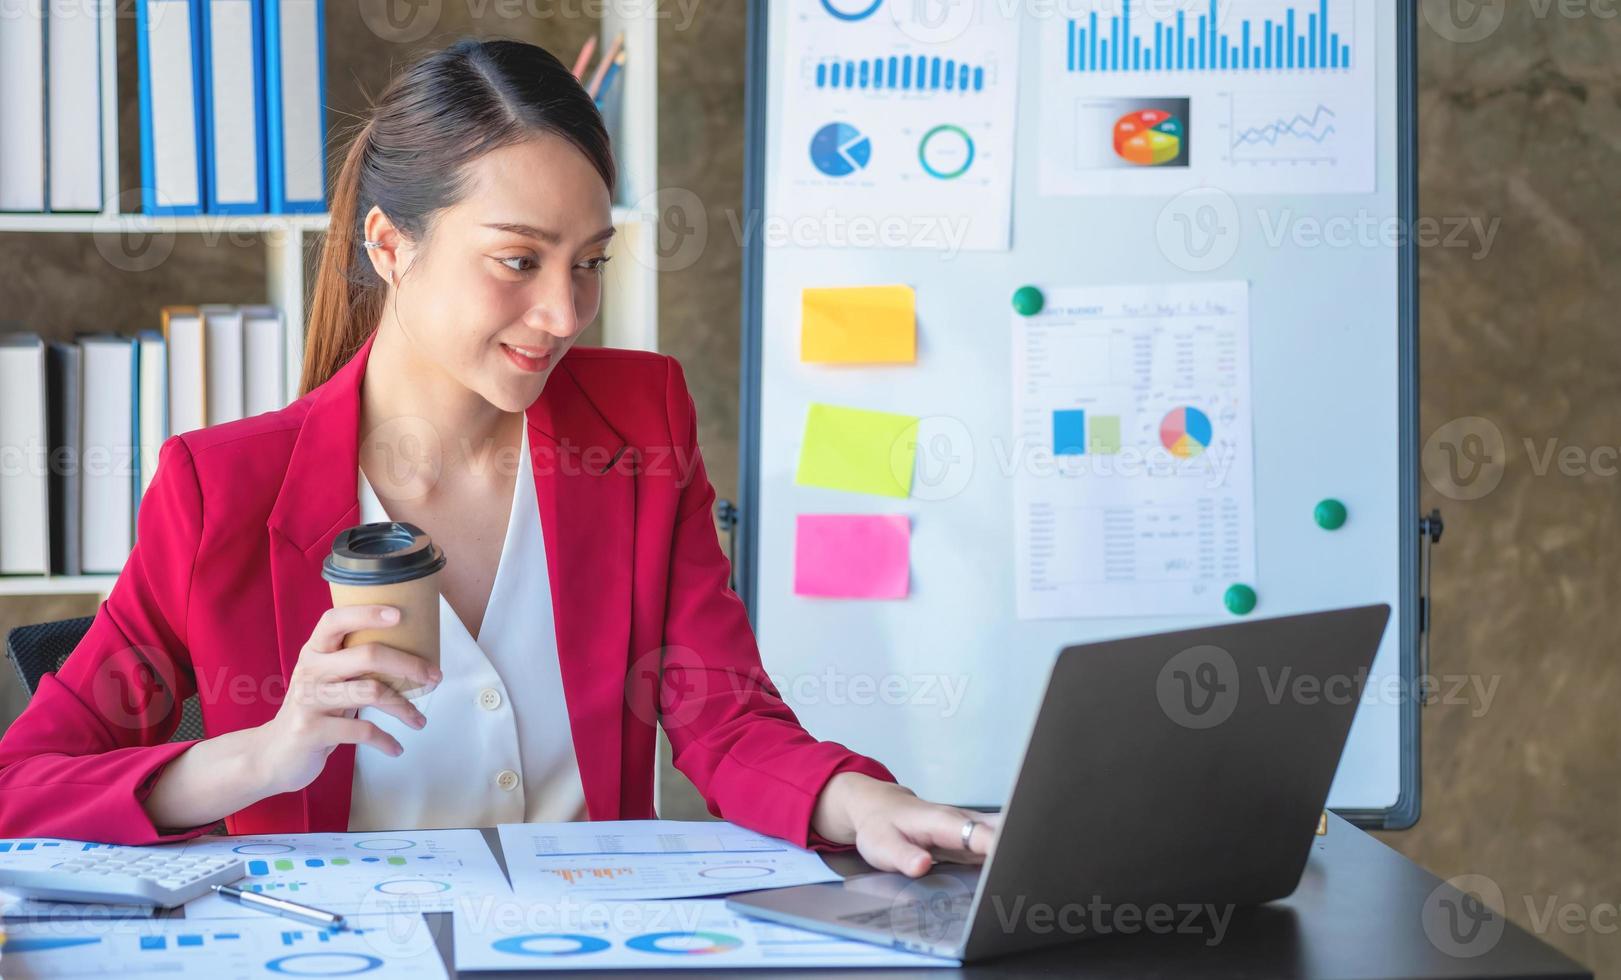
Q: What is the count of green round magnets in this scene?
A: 3